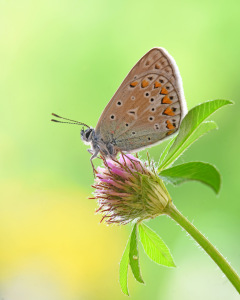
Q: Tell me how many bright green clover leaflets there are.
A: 6